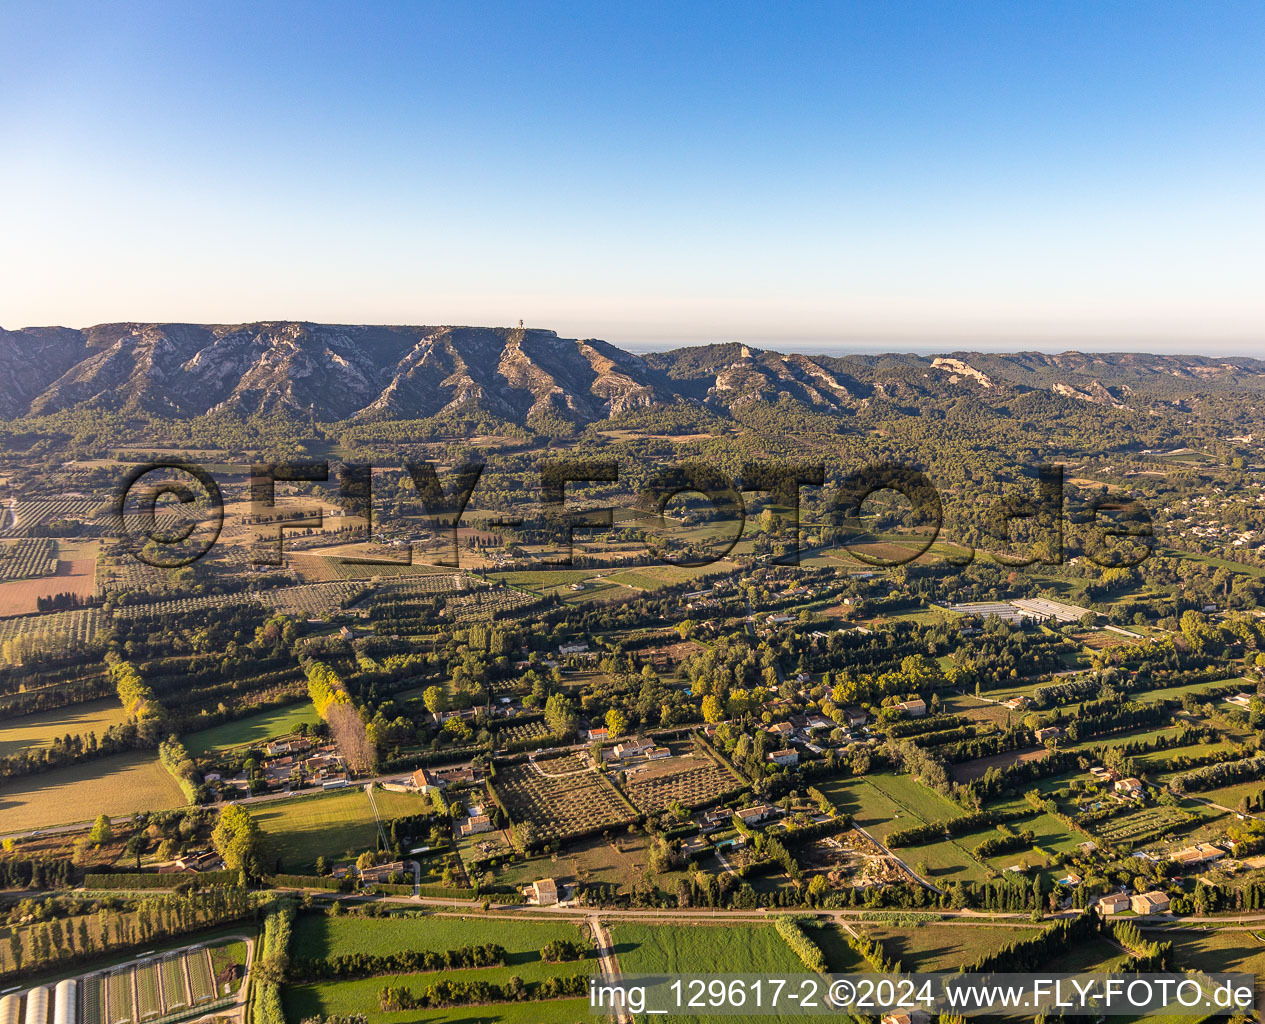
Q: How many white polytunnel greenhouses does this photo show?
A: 3